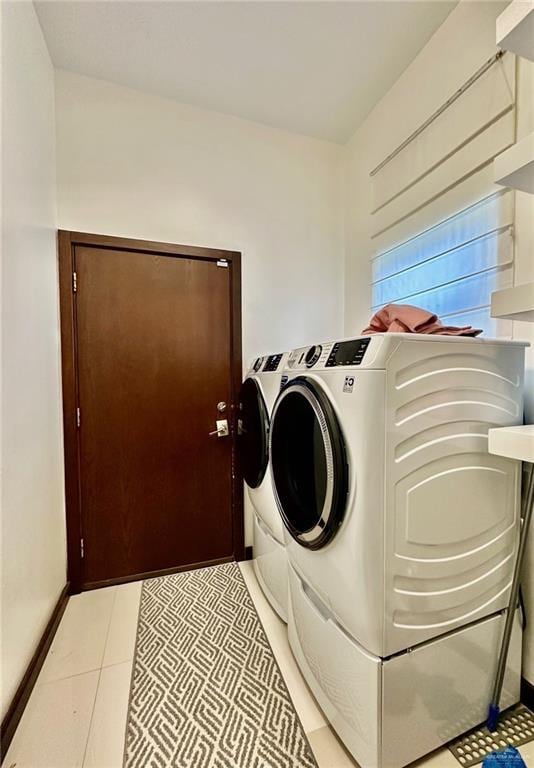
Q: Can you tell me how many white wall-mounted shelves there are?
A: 4